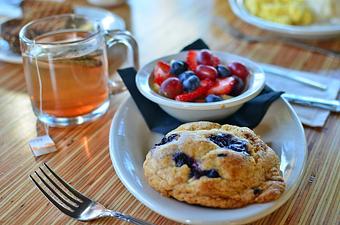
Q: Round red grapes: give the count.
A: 4